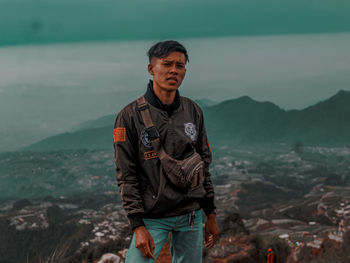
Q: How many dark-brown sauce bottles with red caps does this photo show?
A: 0